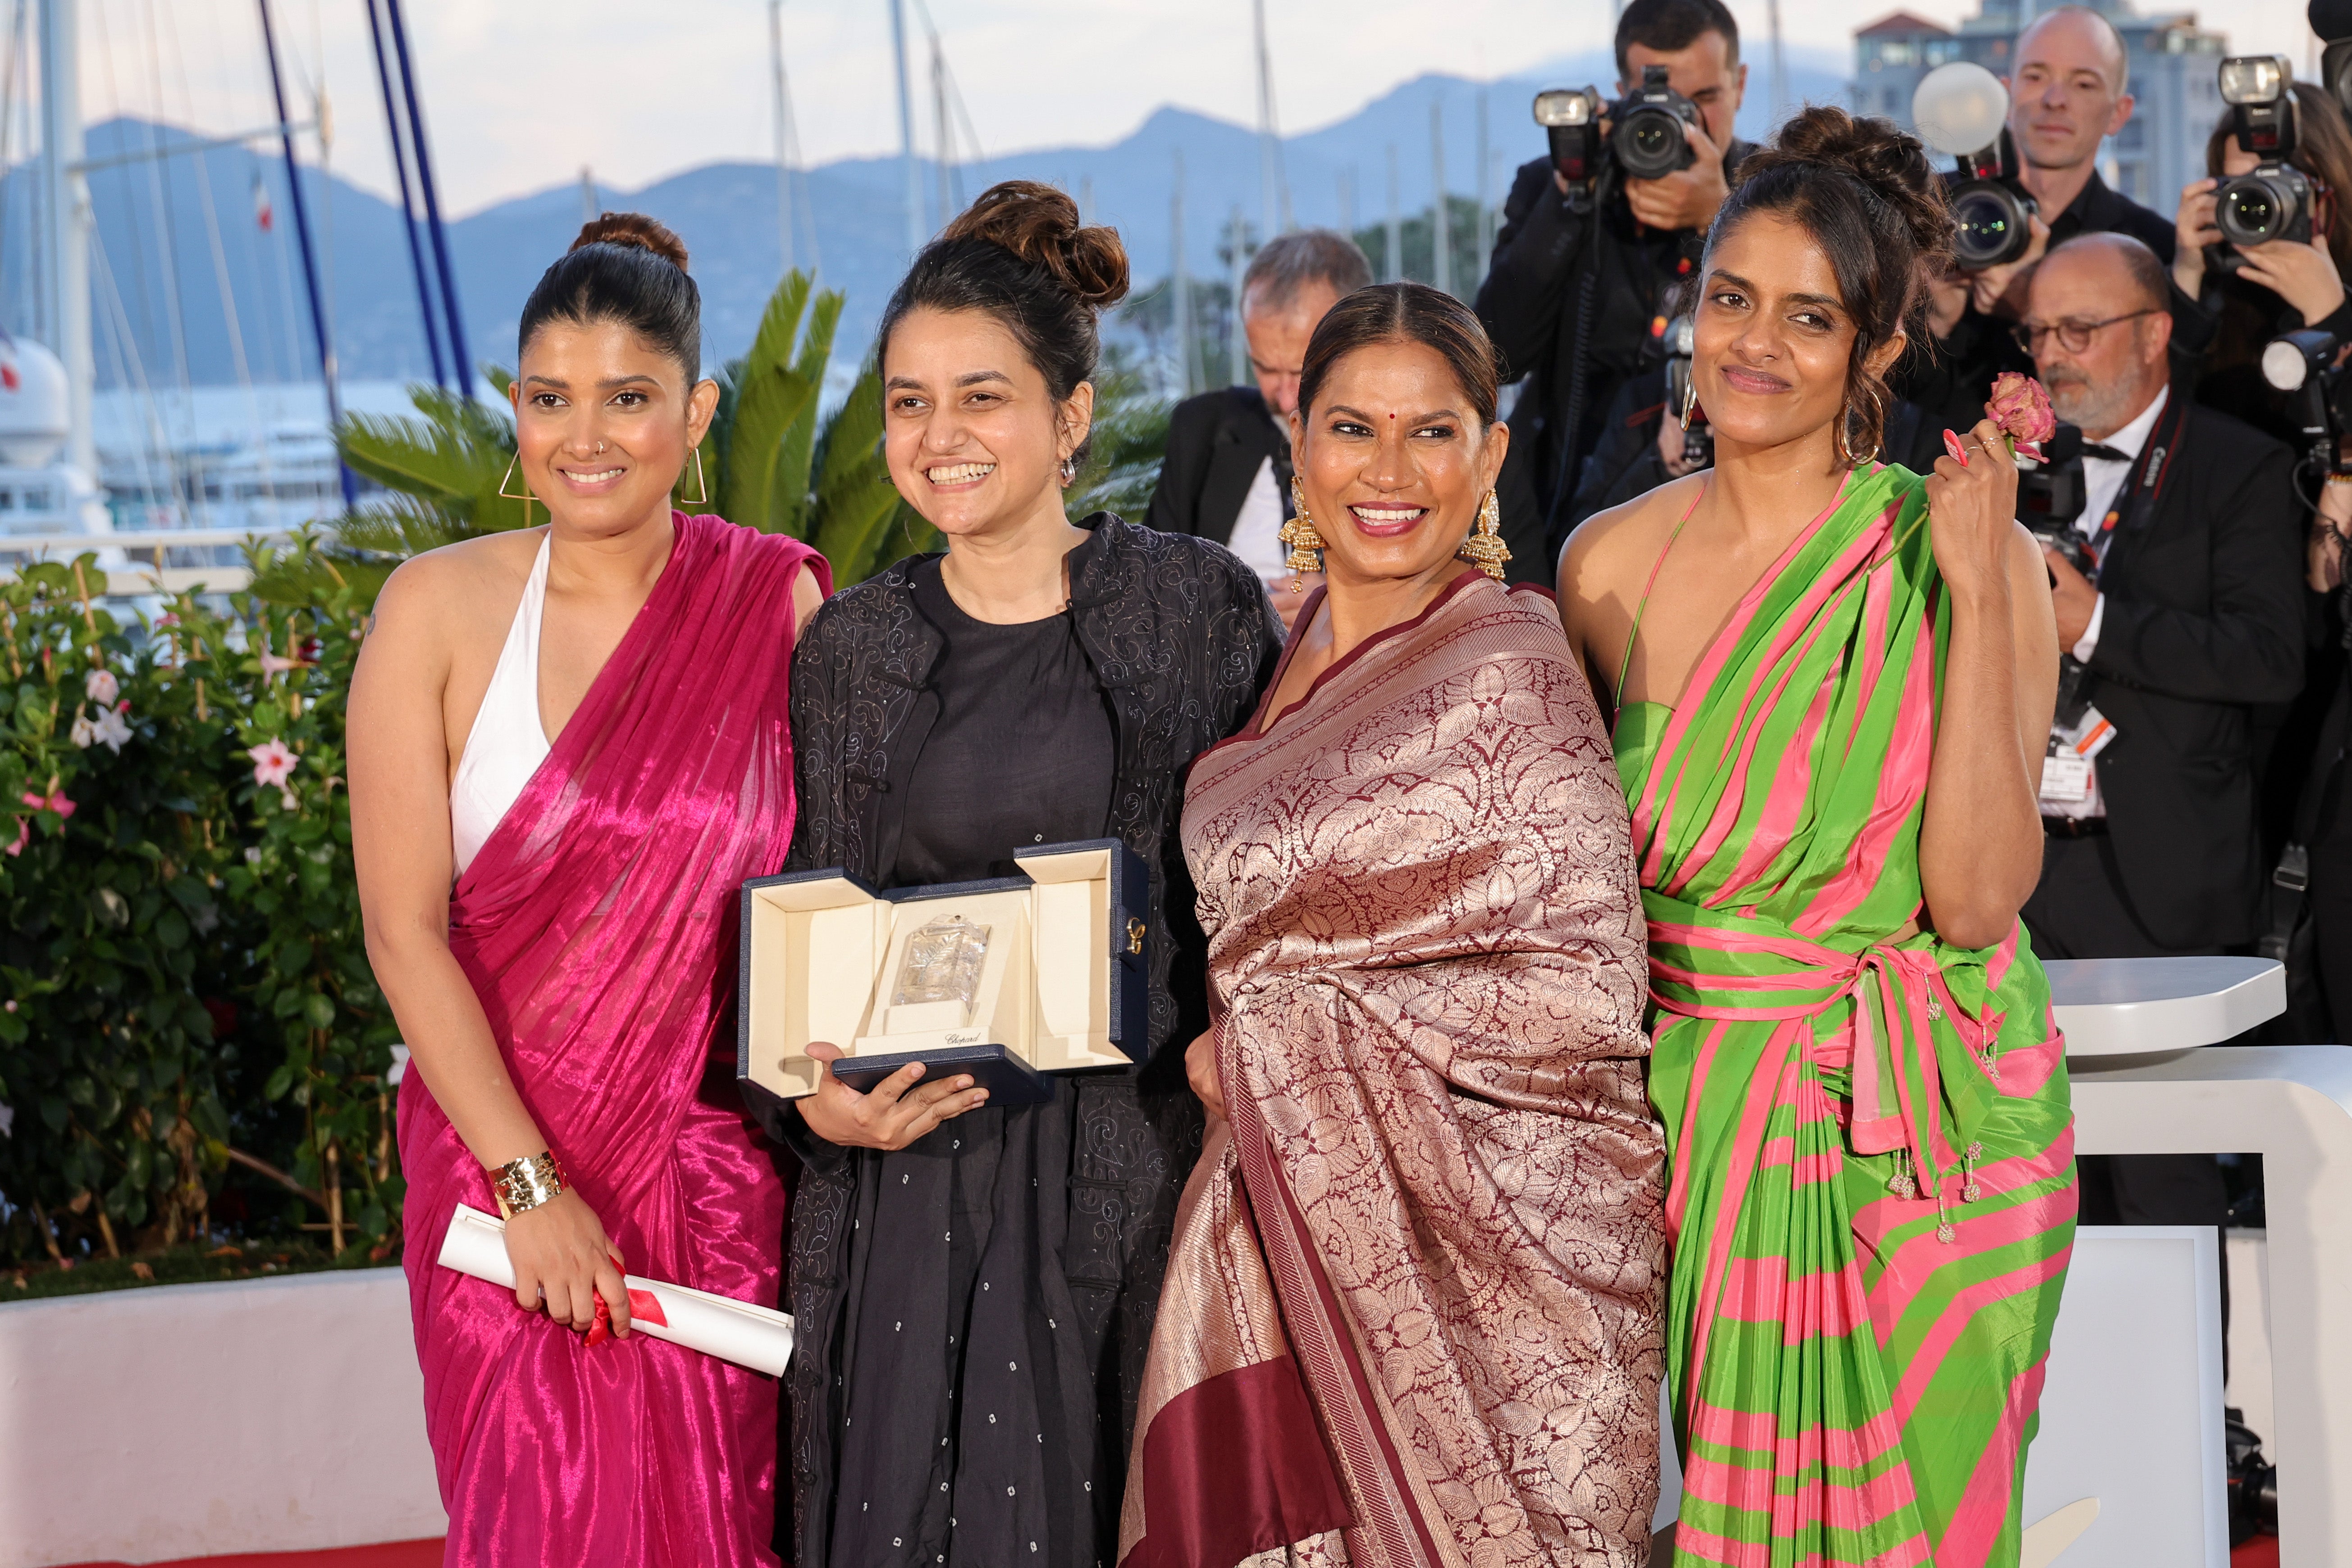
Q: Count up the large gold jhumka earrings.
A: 2